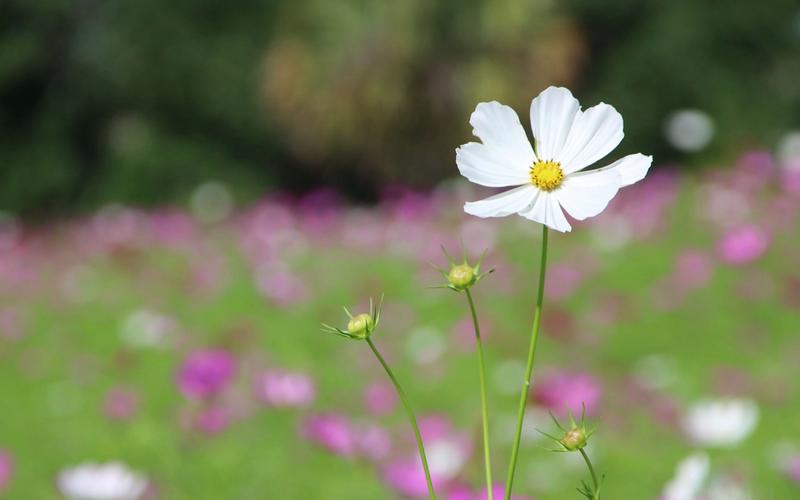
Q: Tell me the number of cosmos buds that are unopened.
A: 3